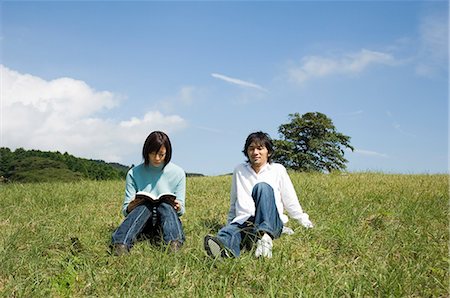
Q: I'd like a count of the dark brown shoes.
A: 2